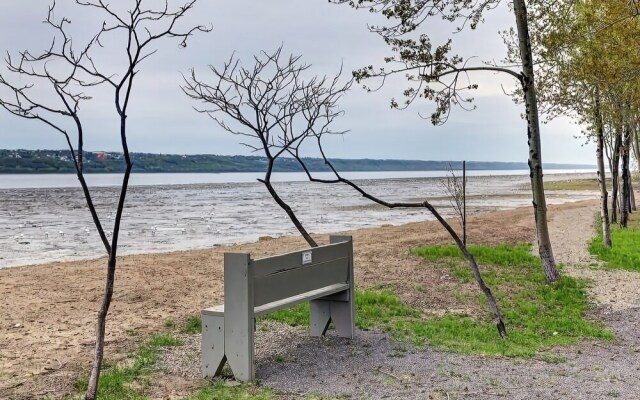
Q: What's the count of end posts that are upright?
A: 2